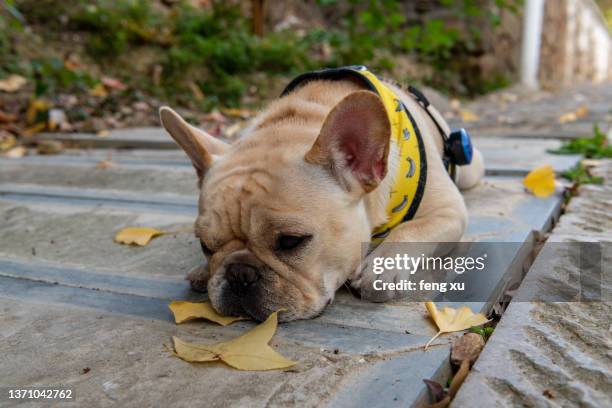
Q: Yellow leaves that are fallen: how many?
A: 5